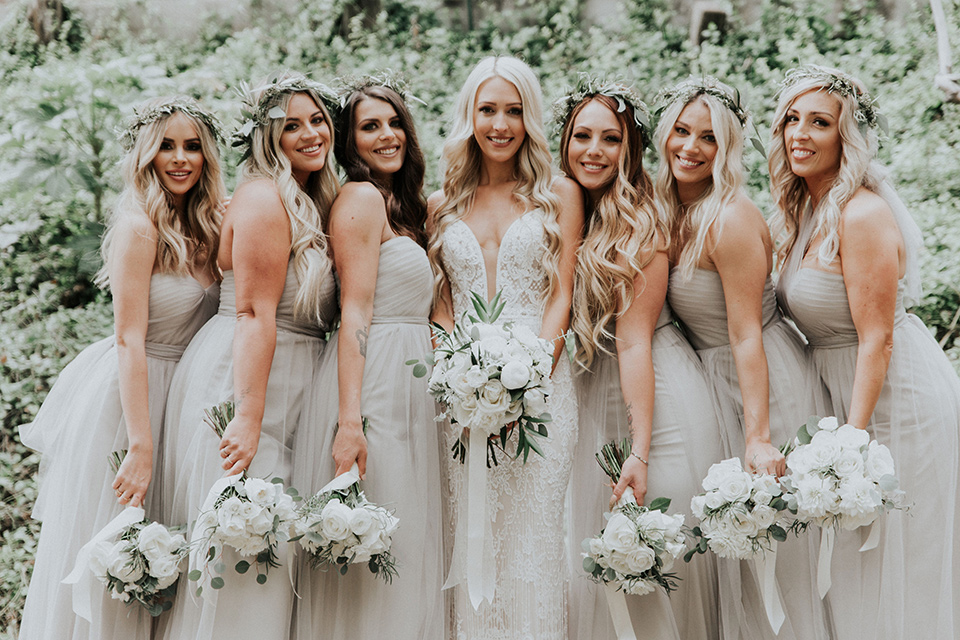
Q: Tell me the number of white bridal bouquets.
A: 7